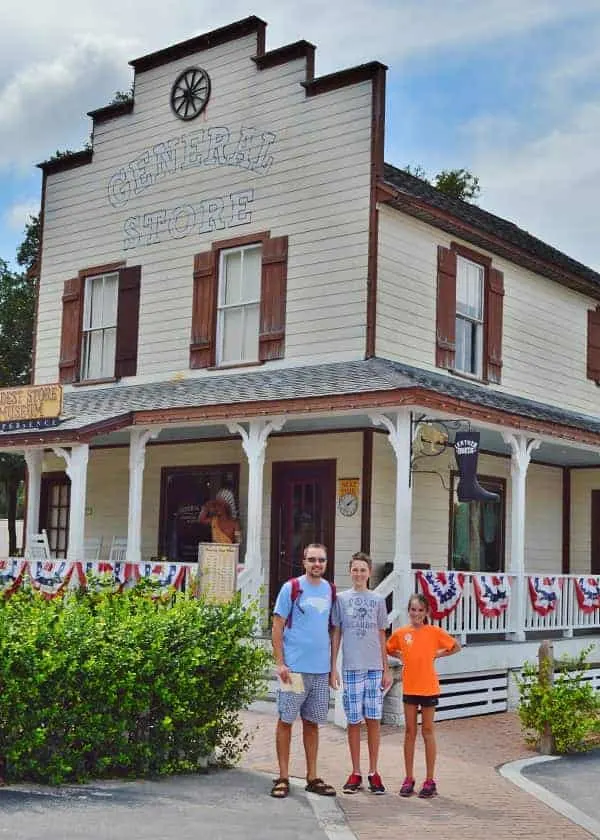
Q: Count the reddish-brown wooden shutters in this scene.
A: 7